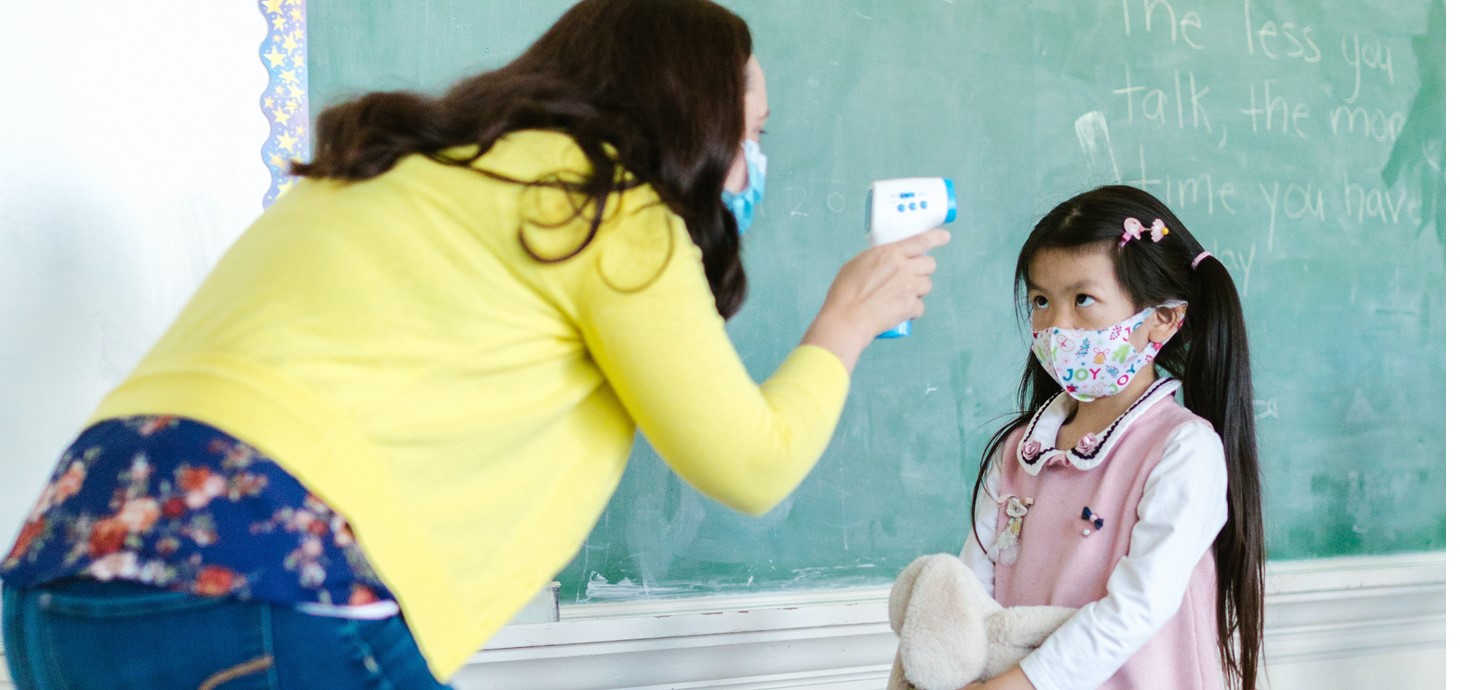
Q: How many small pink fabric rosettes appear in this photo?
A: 2